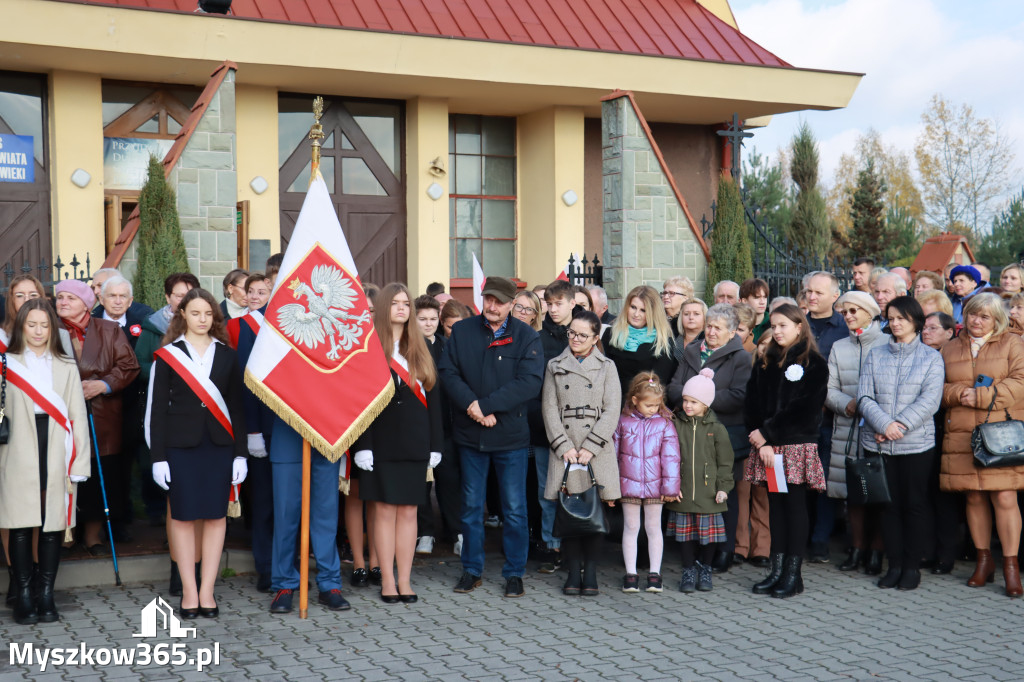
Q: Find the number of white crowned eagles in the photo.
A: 1